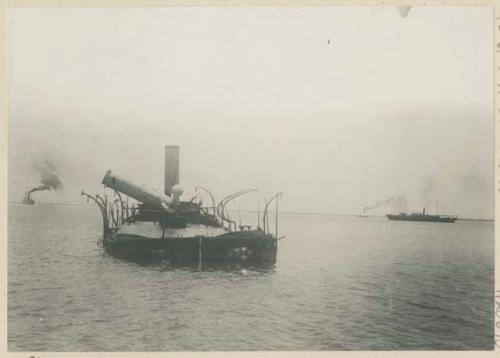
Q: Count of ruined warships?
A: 1